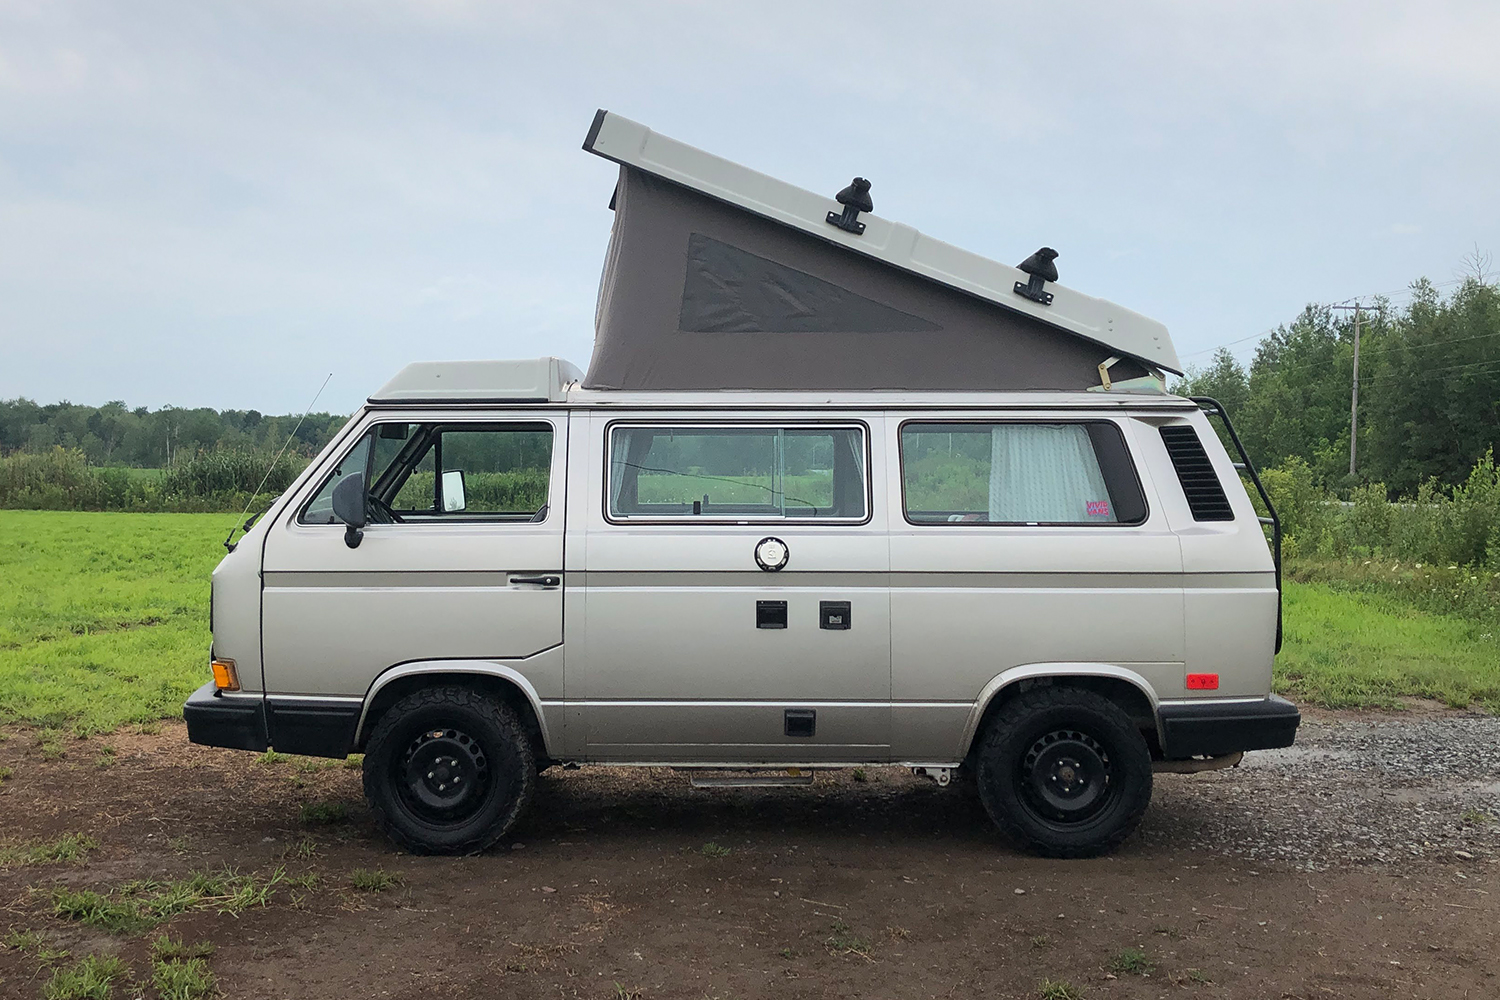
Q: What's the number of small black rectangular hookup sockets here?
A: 3